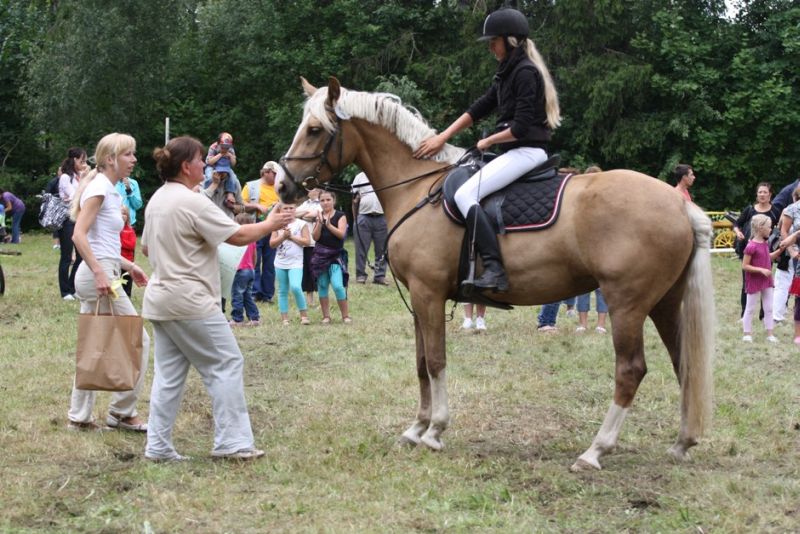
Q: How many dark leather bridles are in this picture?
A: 1